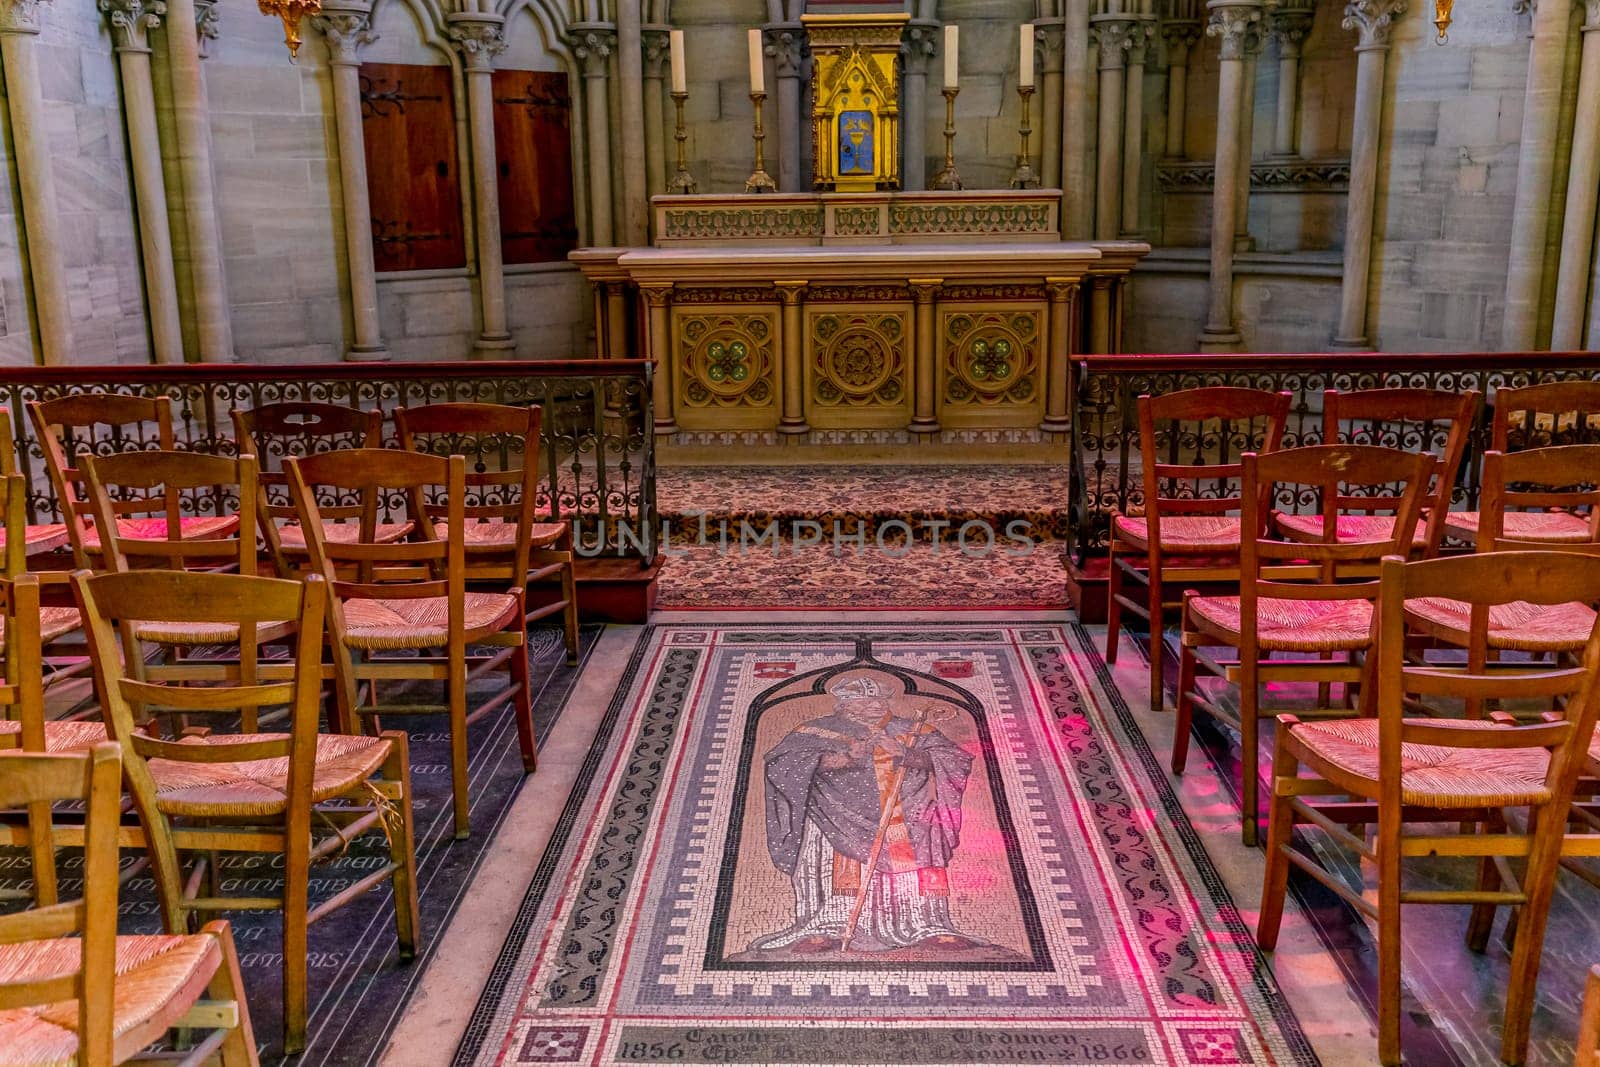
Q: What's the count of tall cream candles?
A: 4